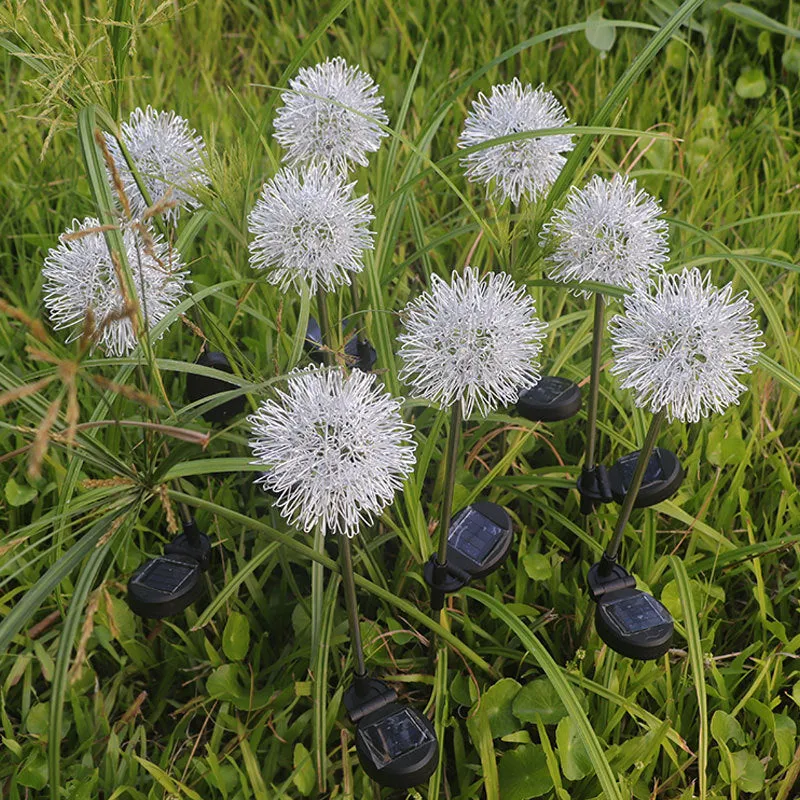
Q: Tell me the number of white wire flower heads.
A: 9